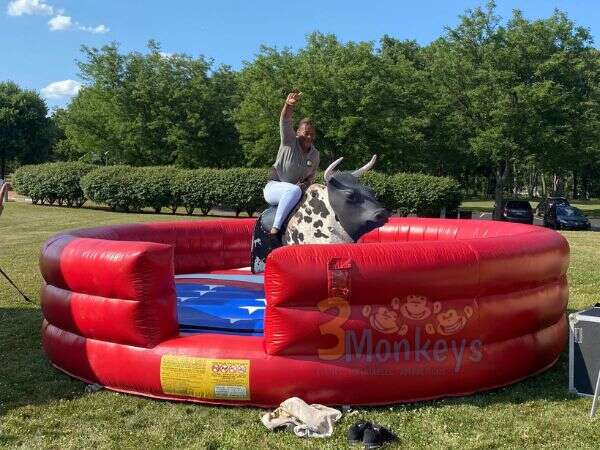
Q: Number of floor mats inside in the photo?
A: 1